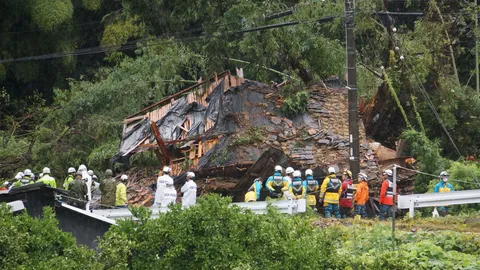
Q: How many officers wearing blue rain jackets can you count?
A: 5